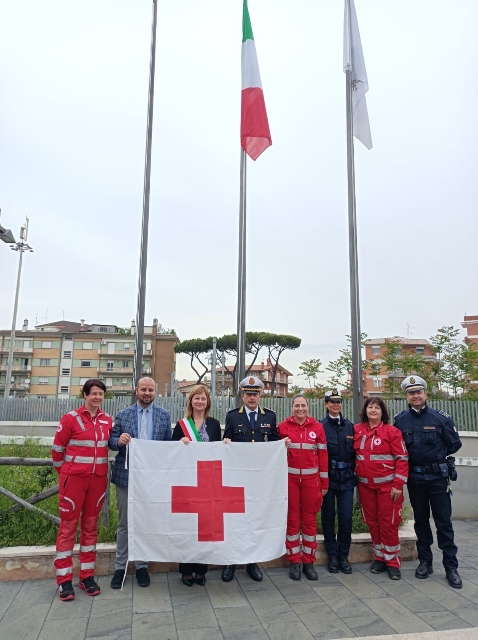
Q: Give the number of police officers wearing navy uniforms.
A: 3